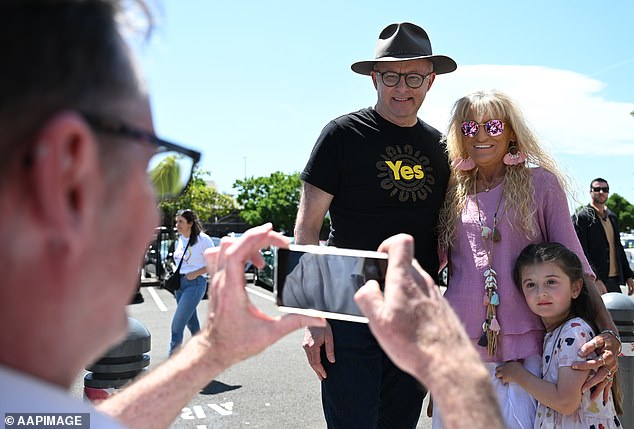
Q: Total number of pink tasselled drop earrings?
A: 2